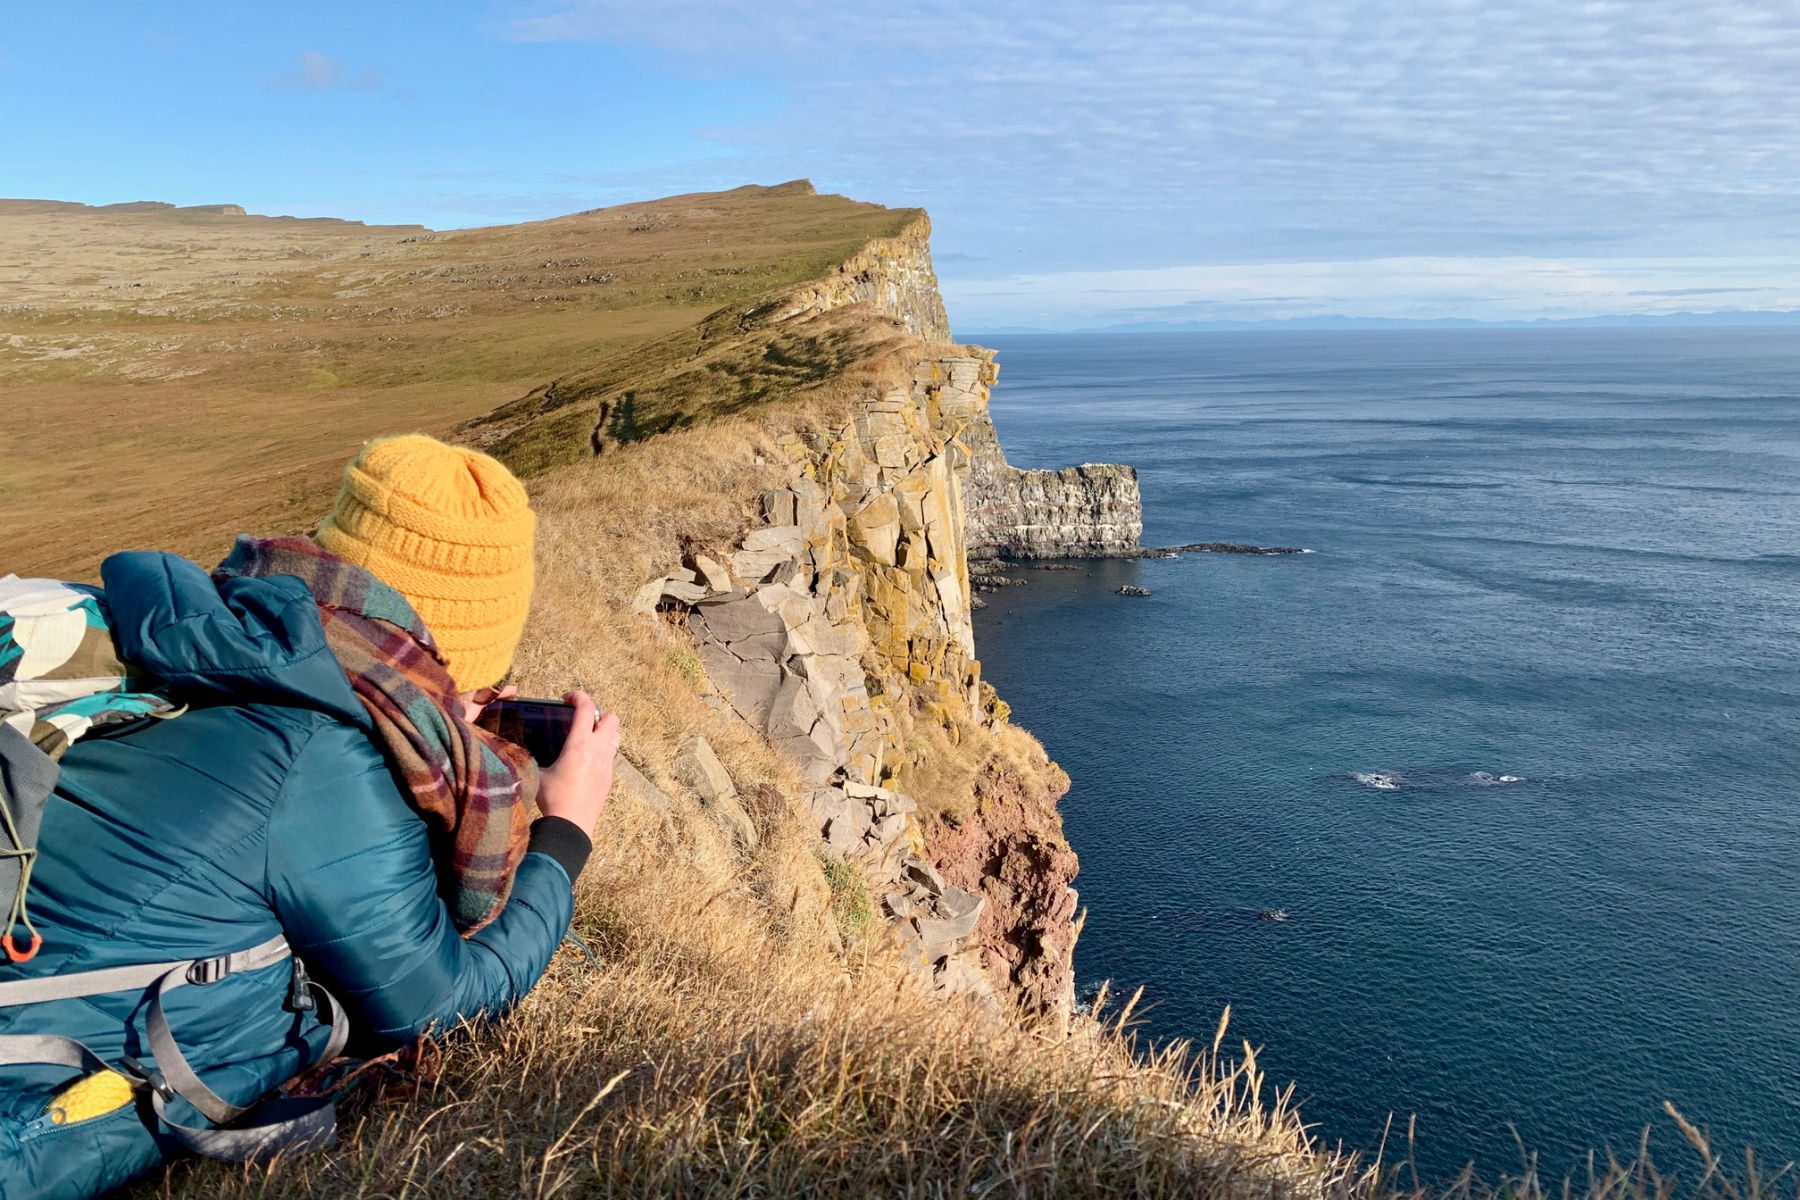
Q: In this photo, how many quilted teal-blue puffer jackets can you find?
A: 1